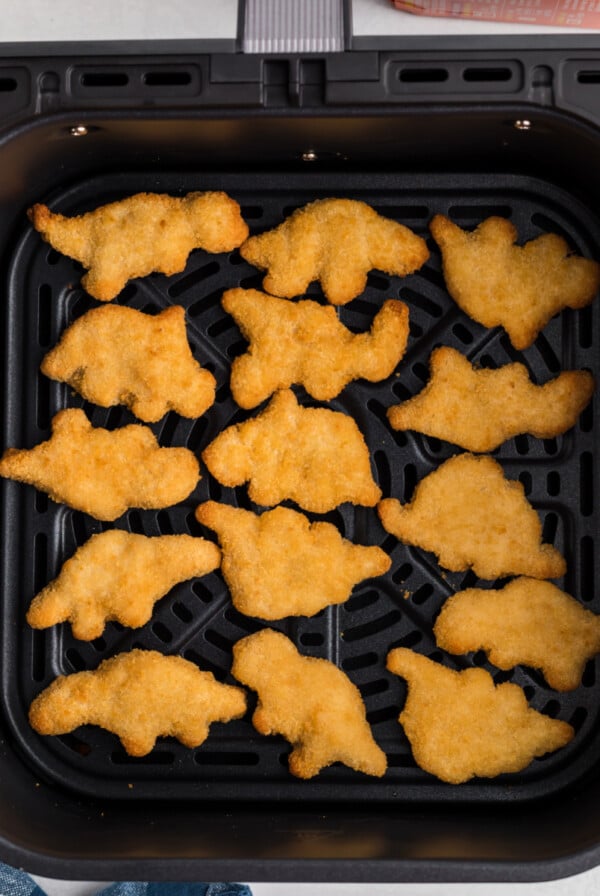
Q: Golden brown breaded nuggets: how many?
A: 15